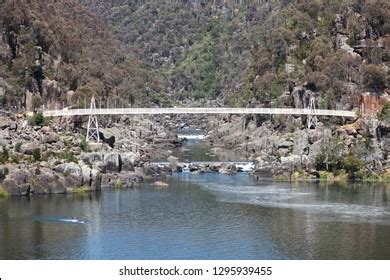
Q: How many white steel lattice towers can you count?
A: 2